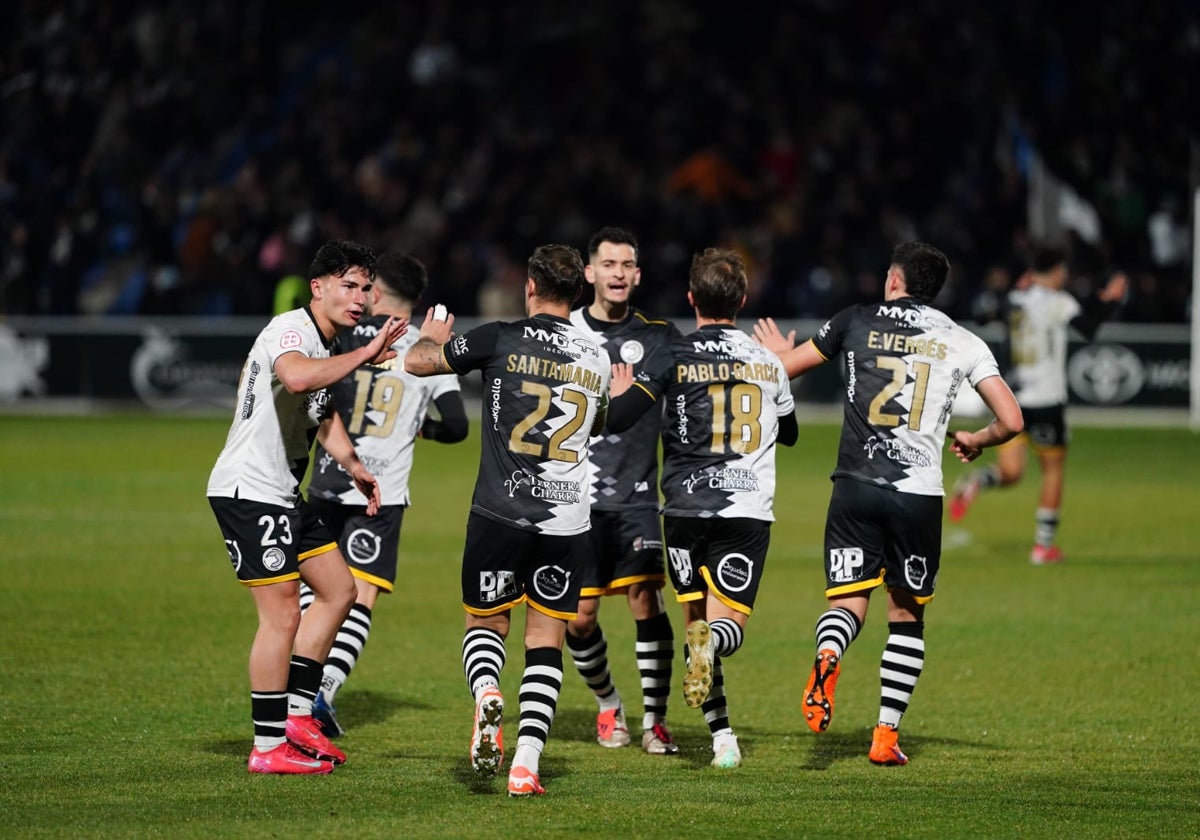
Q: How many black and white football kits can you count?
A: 7